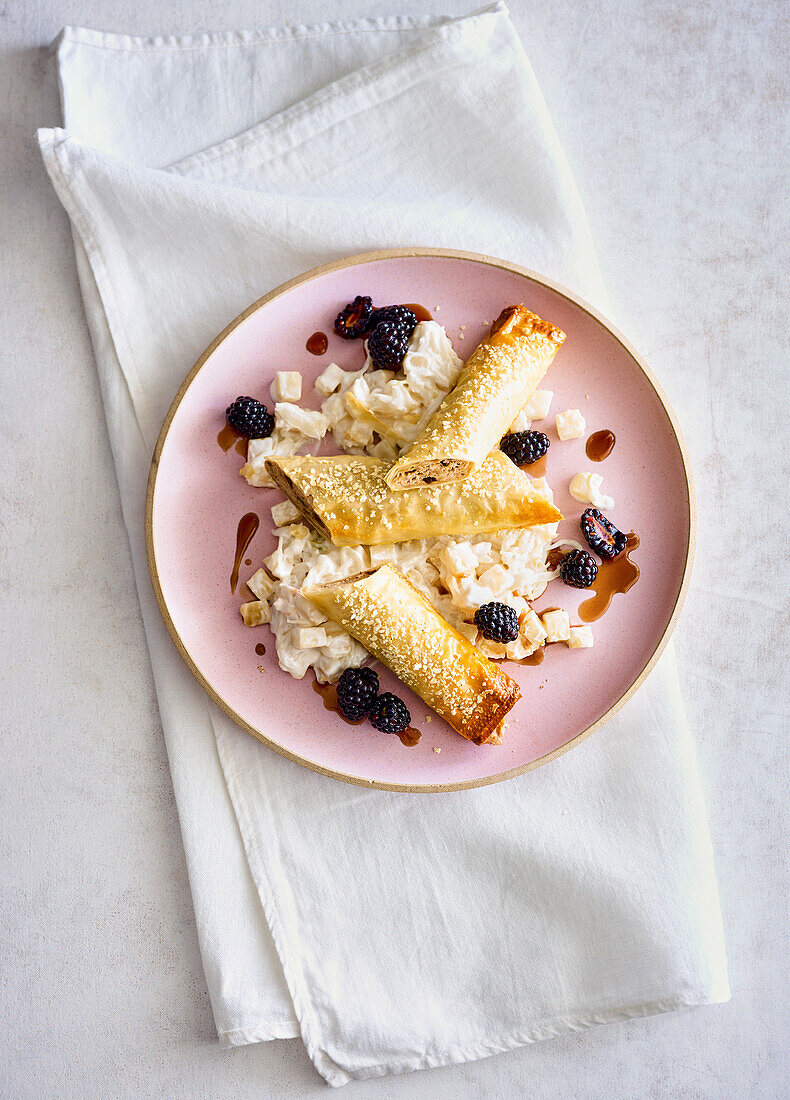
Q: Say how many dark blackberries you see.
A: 10